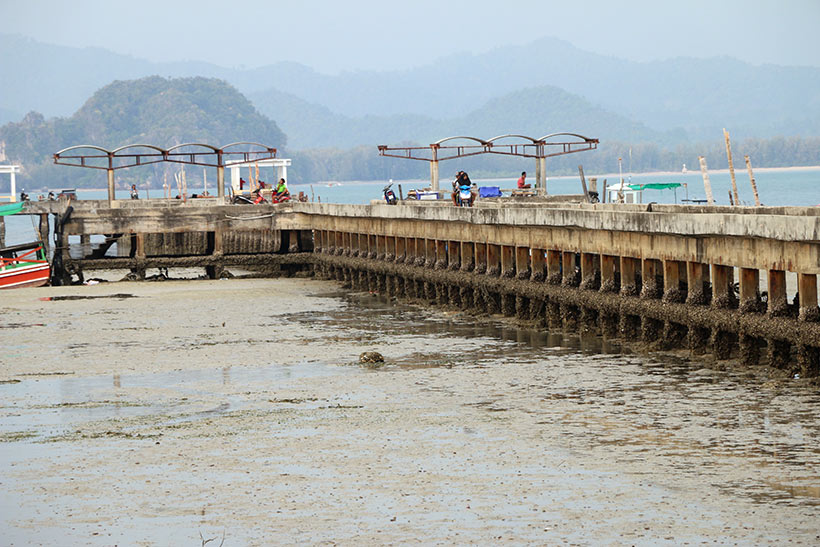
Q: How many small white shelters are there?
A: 2